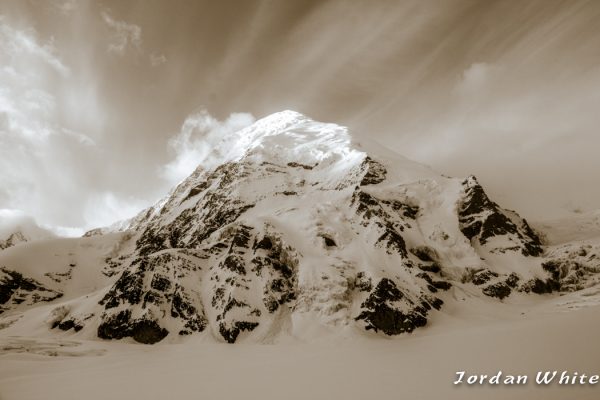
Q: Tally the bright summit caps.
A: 1